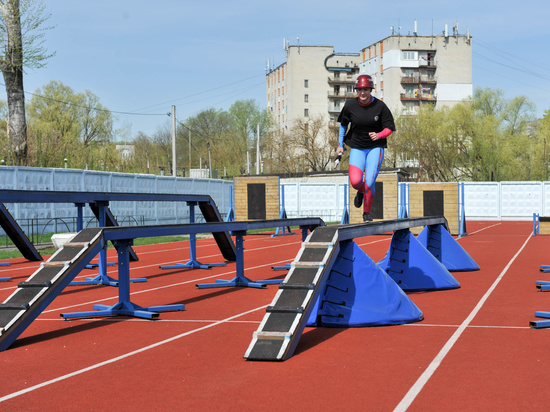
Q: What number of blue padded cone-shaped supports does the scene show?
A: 3